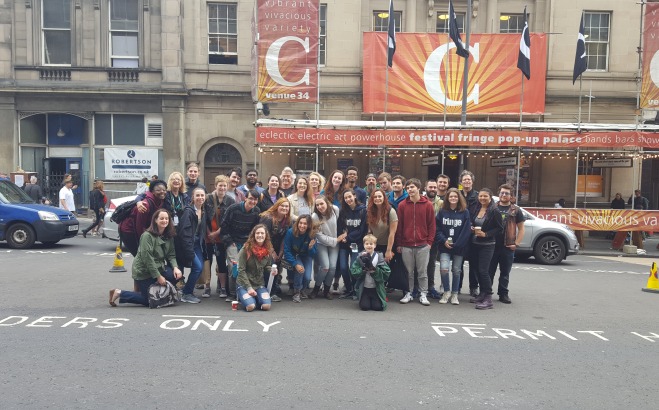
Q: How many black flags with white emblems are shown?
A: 4